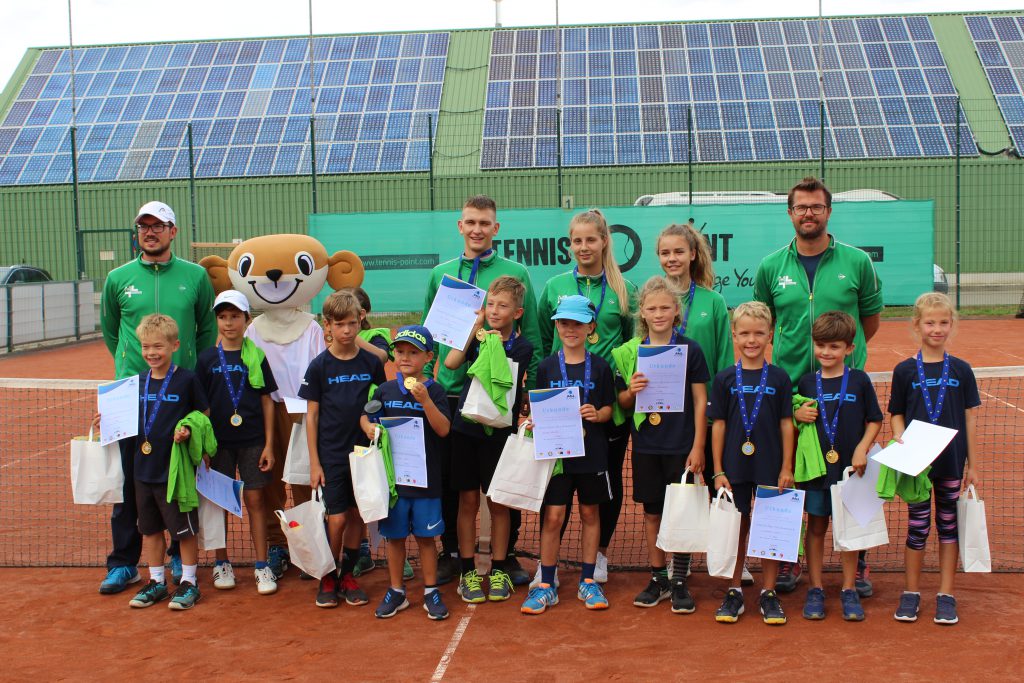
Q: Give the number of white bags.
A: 11